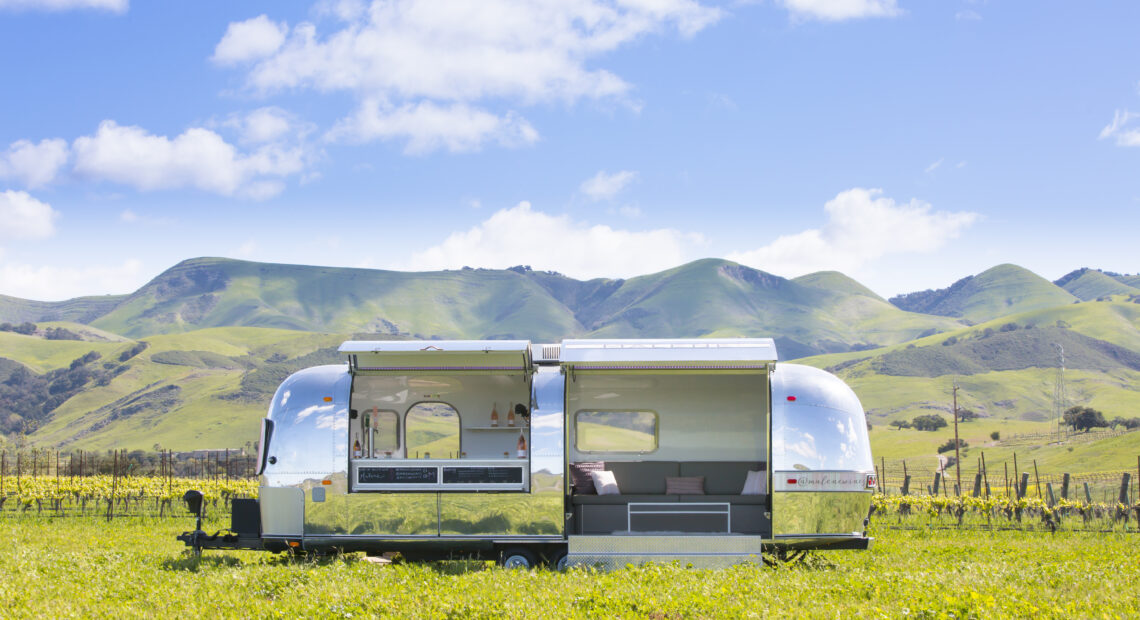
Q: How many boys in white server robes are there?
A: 0